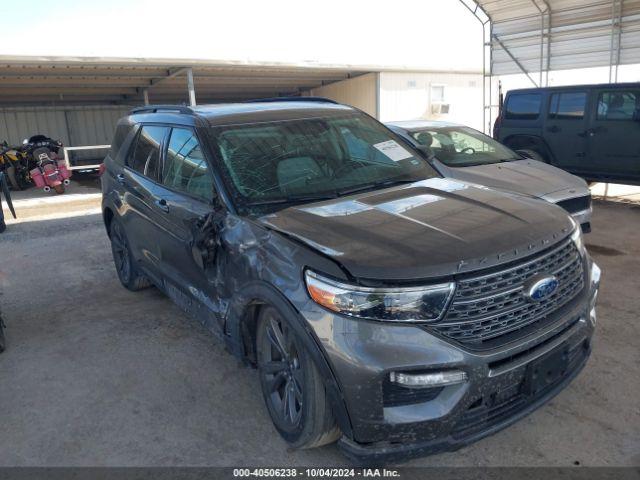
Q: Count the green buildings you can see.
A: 0